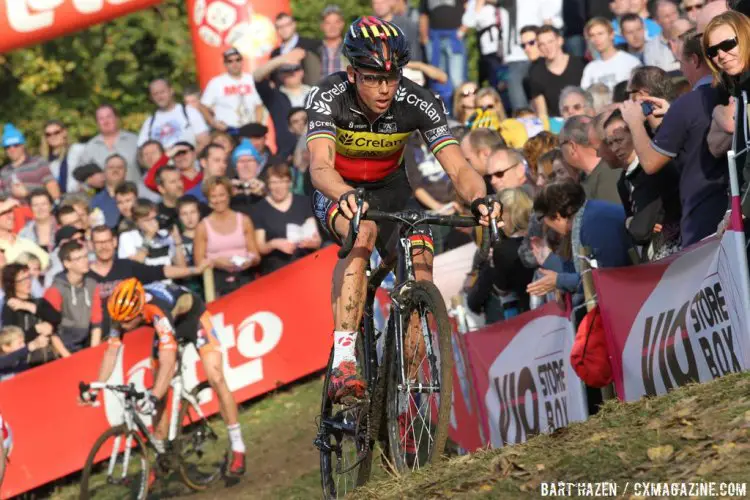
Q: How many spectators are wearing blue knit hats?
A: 2